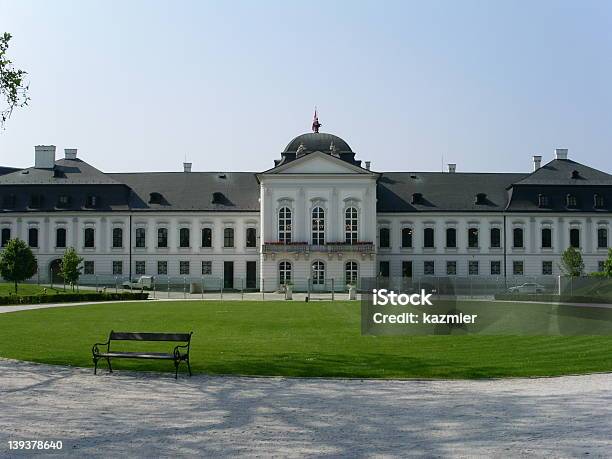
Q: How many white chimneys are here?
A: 7